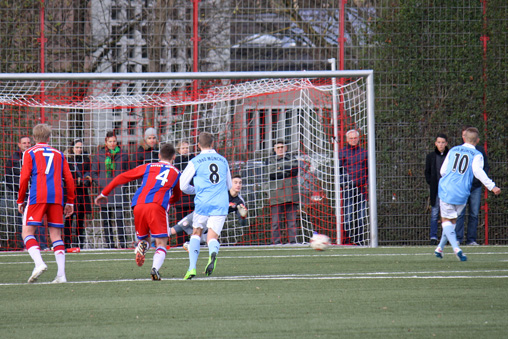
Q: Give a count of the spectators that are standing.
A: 9